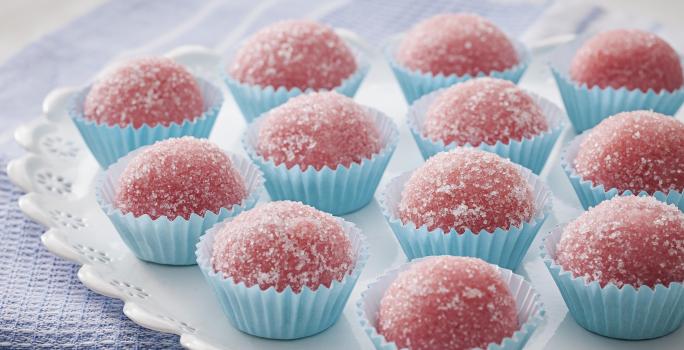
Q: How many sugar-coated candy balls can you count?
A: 12